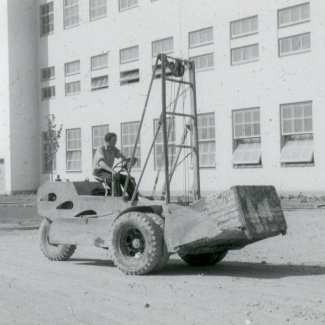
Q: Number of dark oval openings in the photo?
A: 3